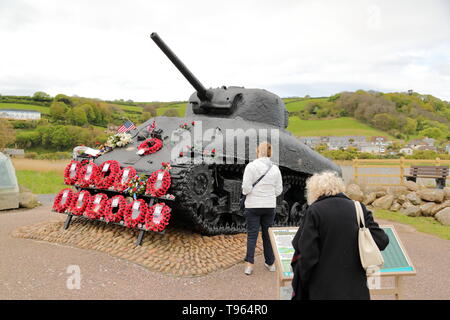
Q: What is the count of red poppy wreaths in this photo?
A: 12